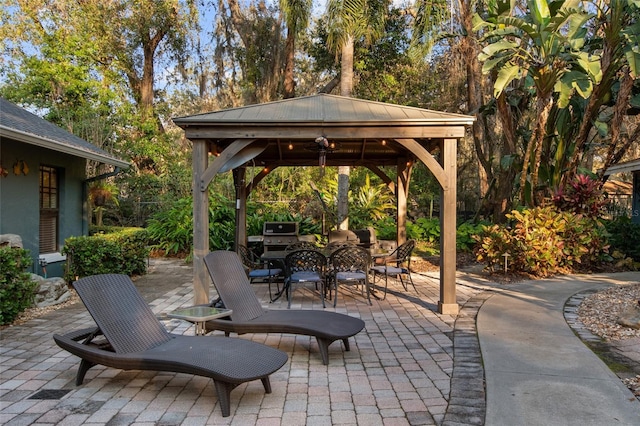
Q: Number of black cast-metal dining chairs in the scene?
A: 6